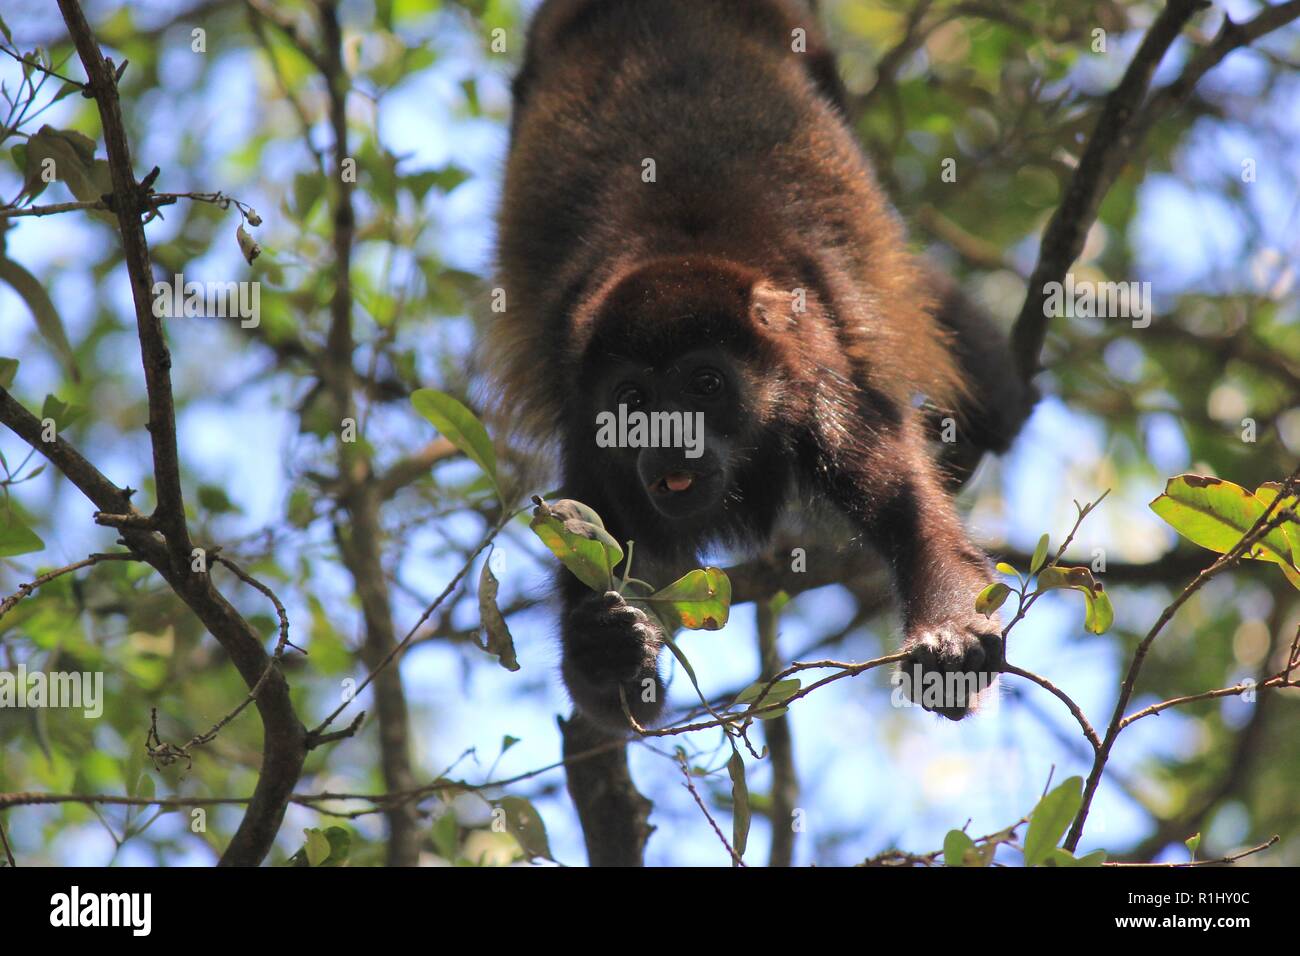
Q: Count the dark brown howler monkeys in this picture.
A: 1